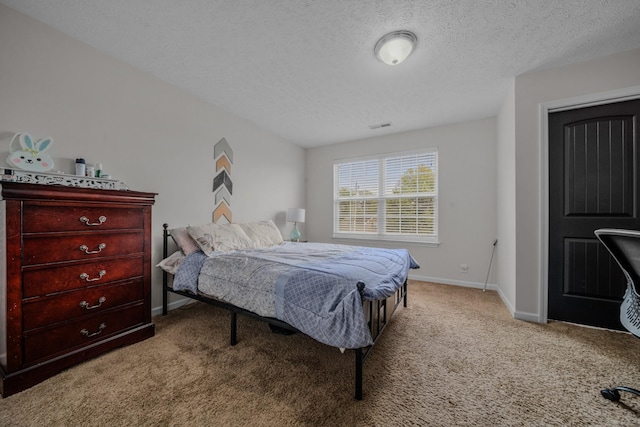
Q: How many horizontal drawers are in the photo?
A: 5